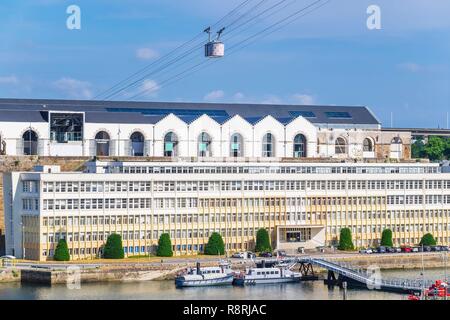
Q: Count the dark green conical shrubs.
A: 8